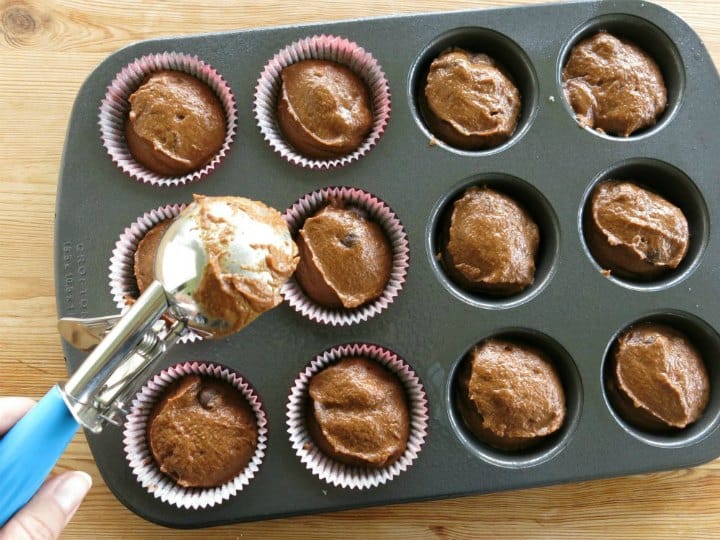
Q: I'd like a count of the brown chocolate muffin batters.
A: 12